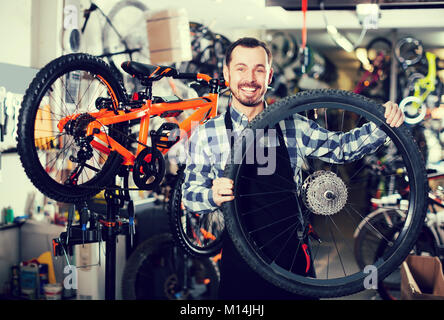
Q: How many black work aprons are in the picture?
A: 1